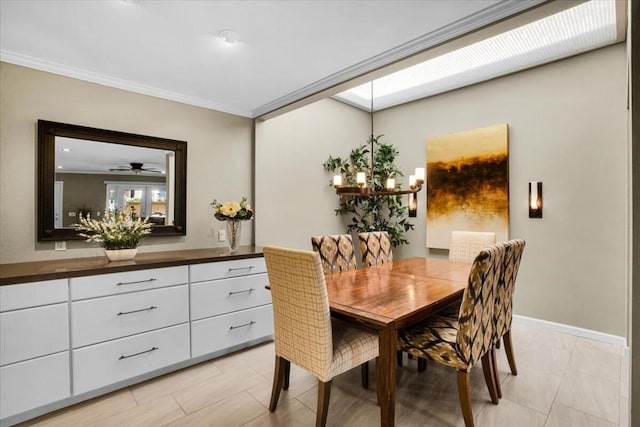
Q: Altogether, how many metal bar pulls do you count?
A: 6